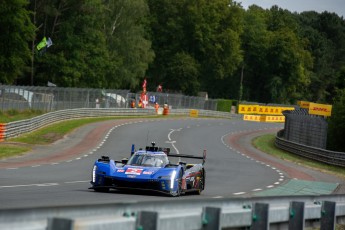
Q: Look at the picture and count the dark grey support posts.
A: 6